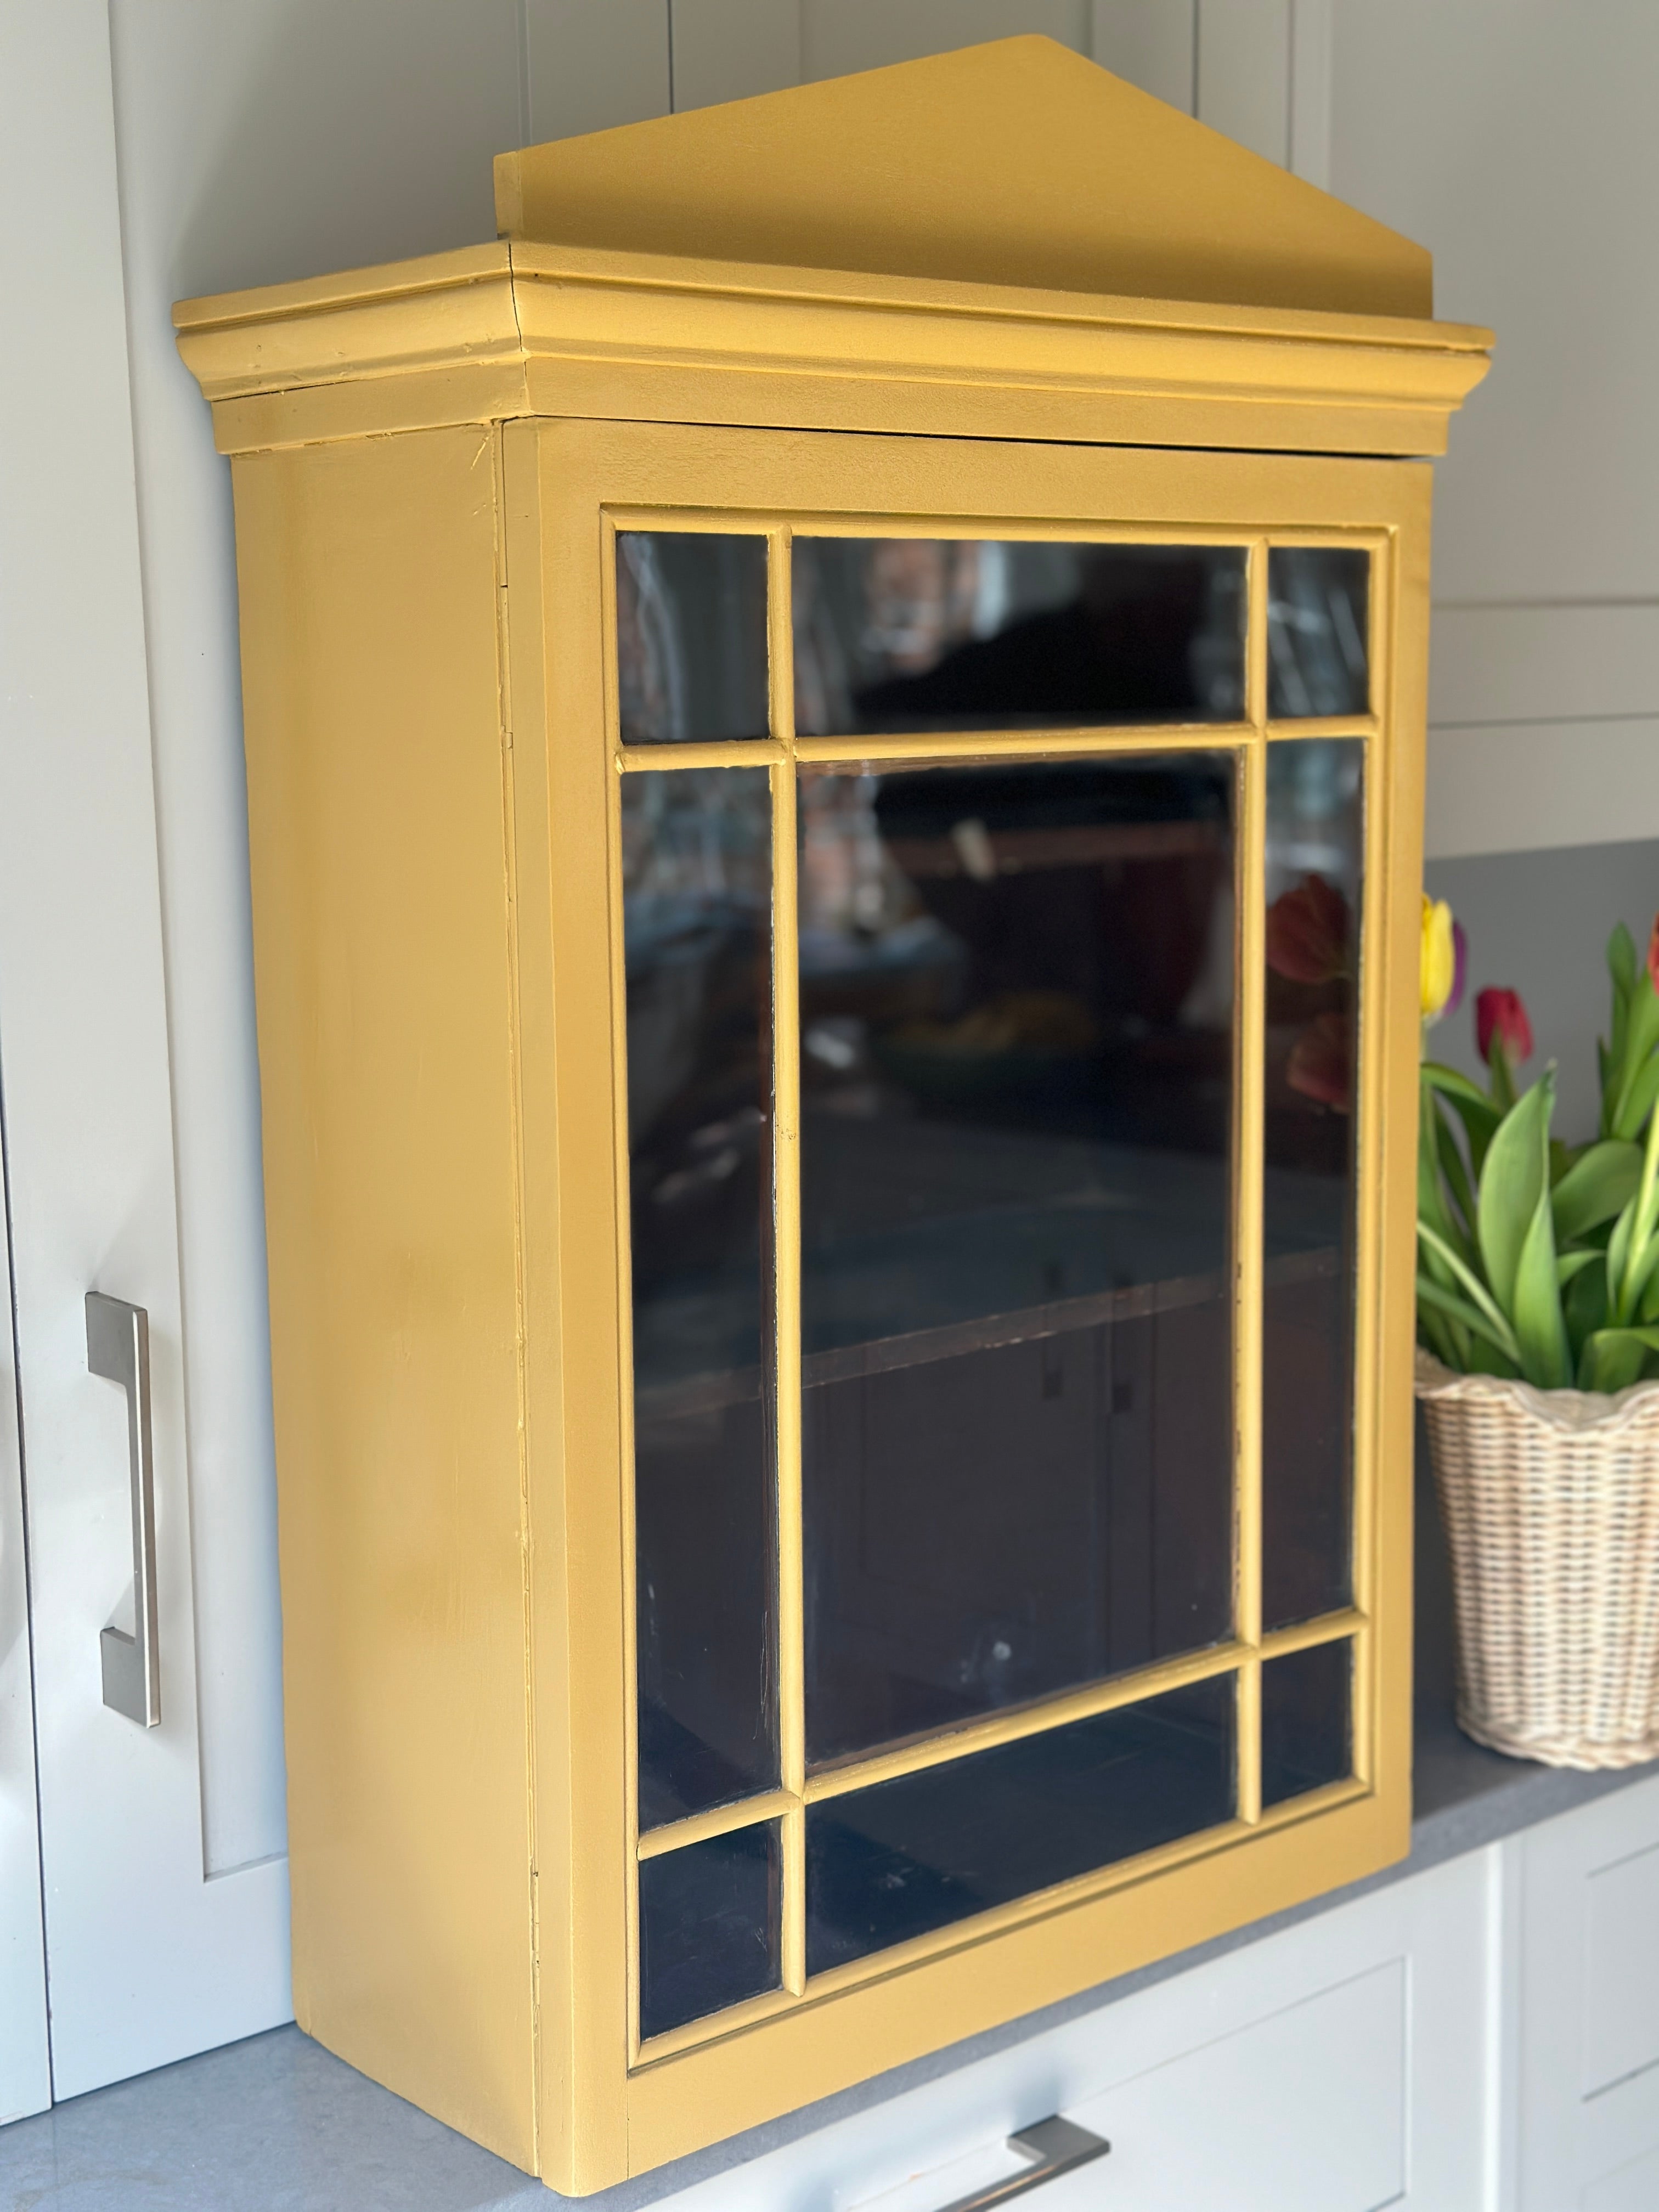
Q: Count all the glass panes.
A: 9